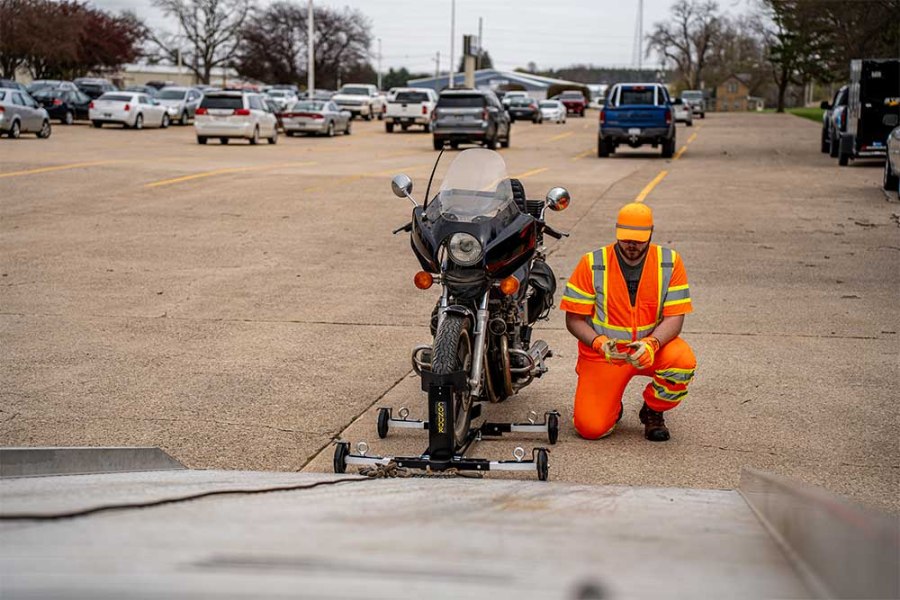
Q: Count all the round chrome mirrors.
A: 2